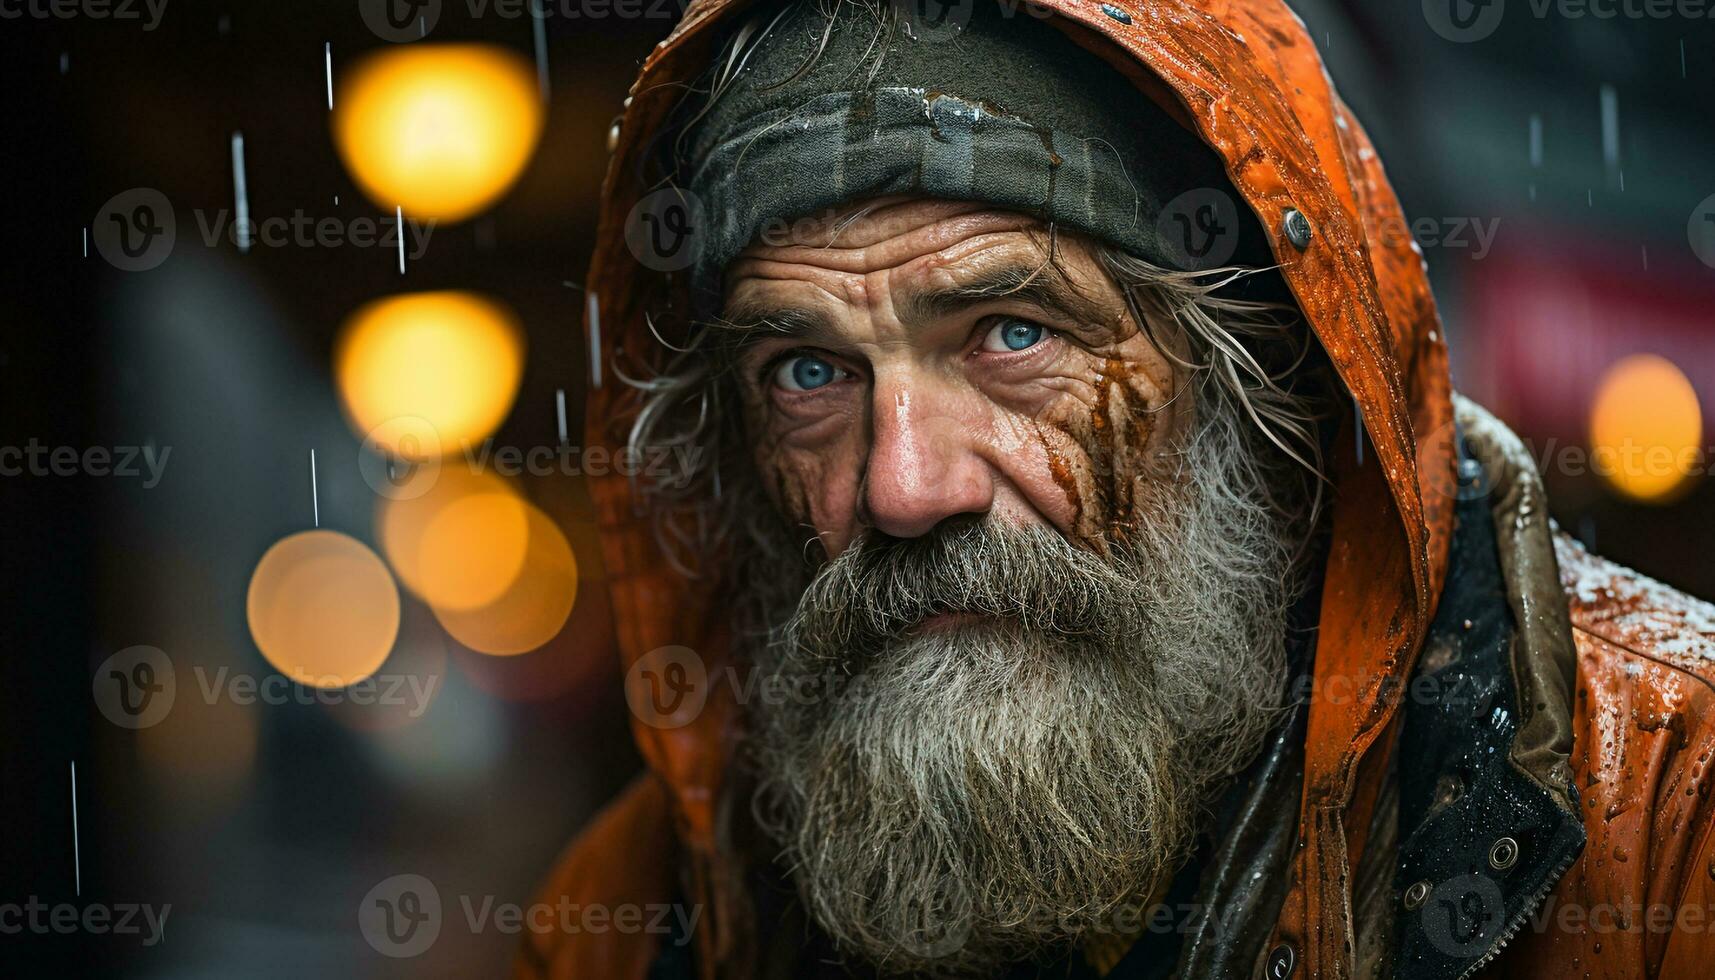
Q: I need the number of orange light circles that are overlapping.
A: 2